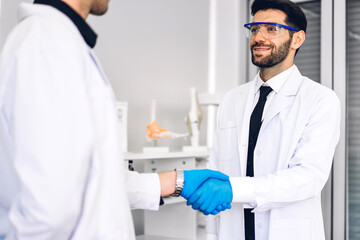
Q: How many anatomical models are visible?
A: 2